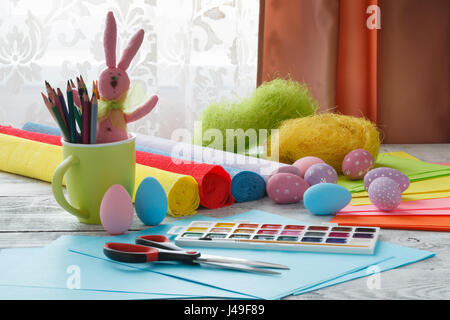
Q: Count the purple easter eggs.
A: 3